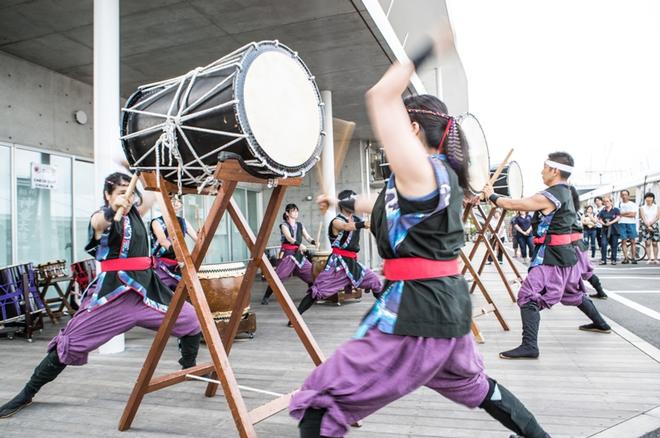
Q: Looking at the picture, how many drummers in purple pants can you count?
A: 7